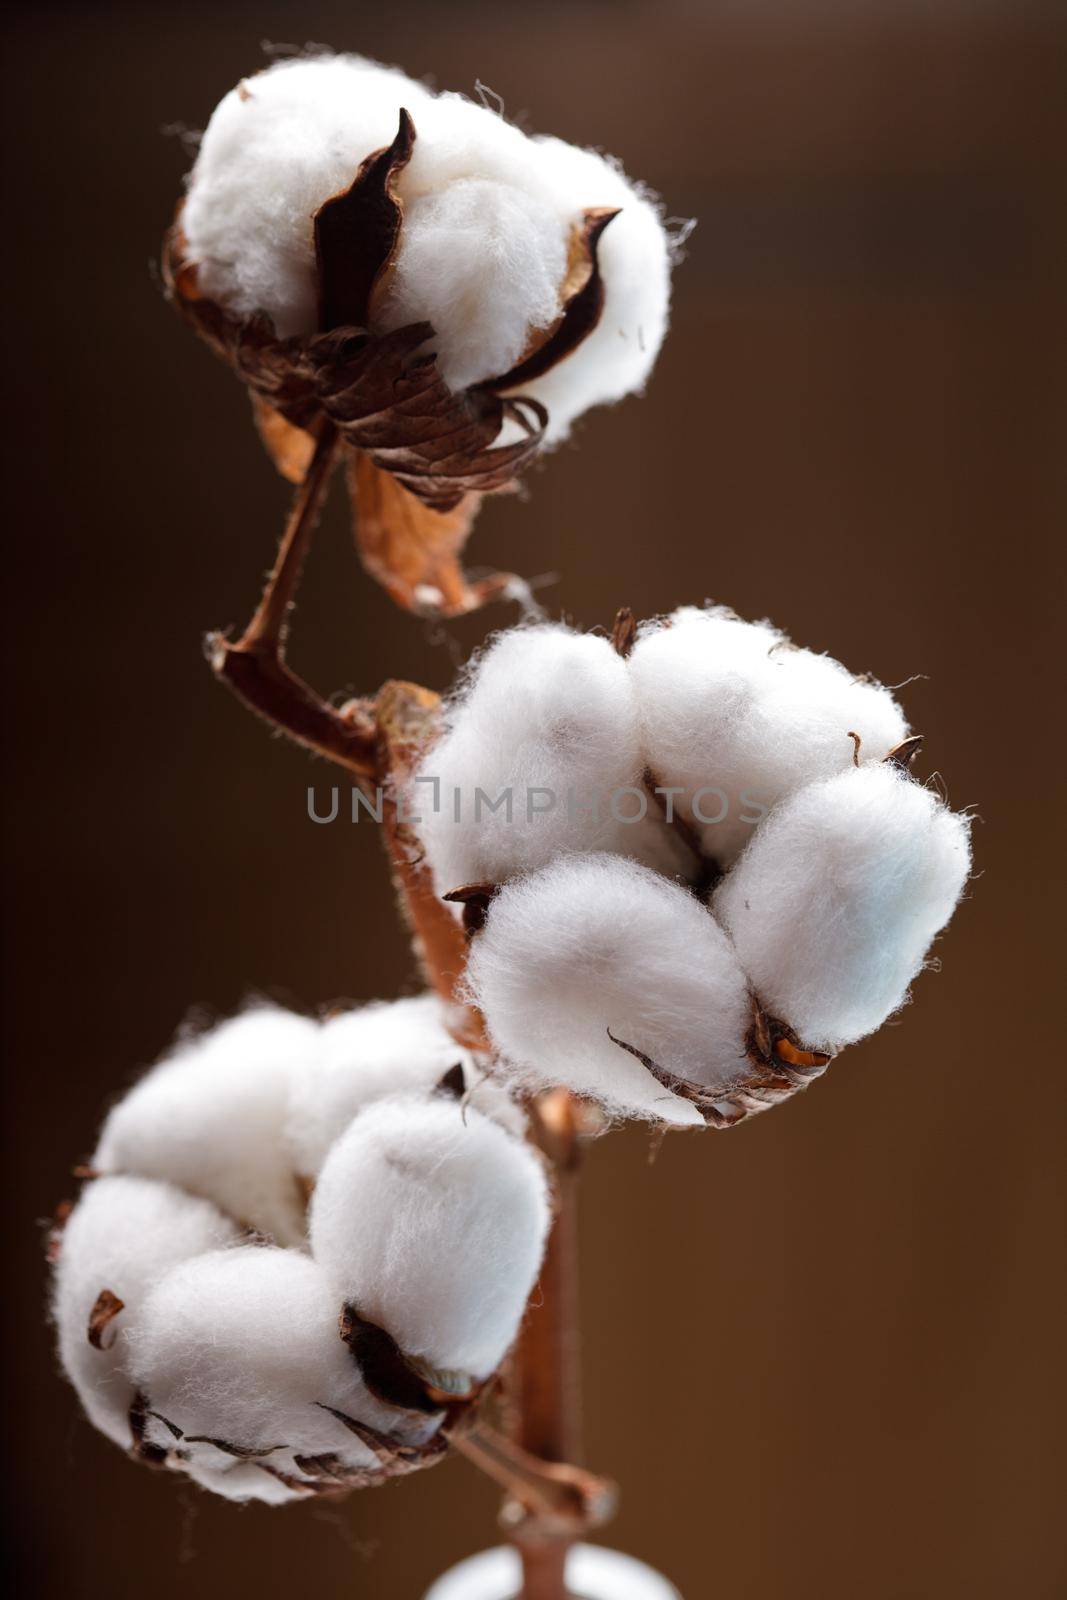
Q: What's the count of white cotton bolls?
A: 3